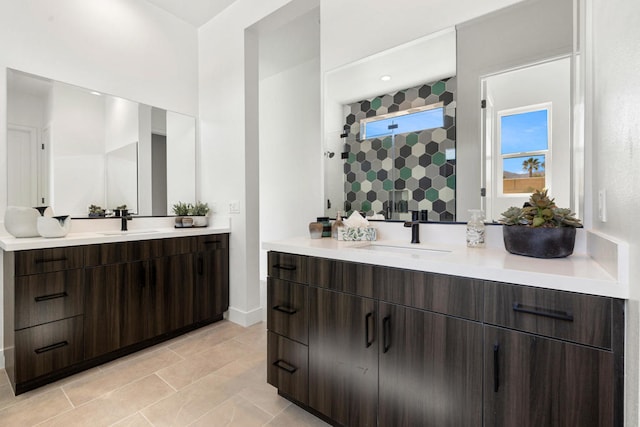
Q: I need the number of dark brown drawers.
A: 8